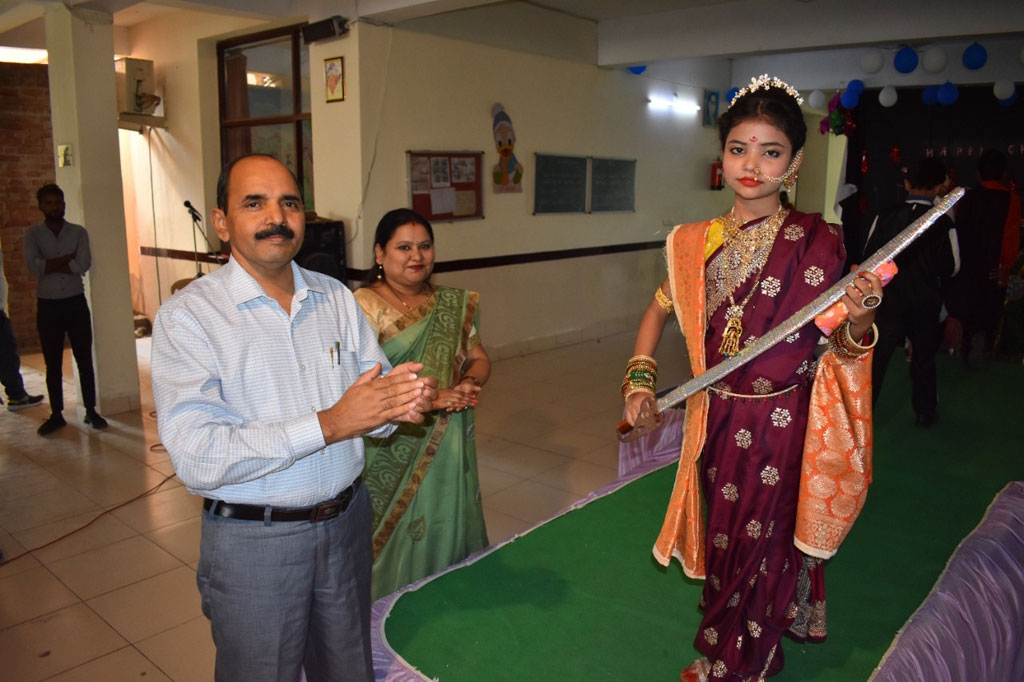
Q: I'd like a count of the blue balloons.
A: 9